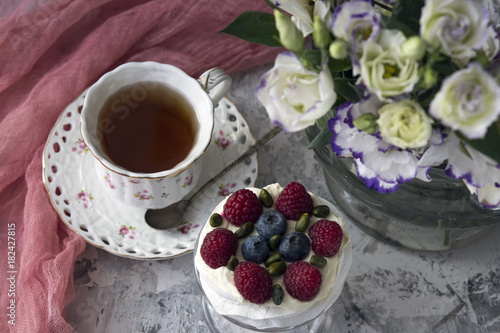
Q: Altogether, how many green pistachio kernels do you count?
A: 11